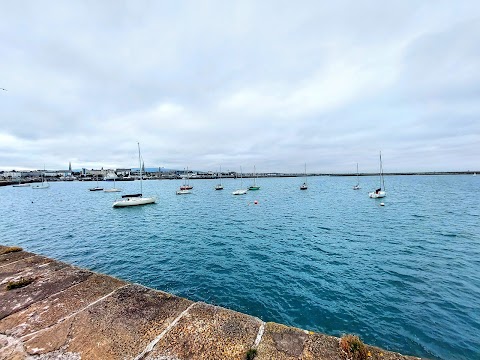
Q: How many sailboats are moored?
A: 13